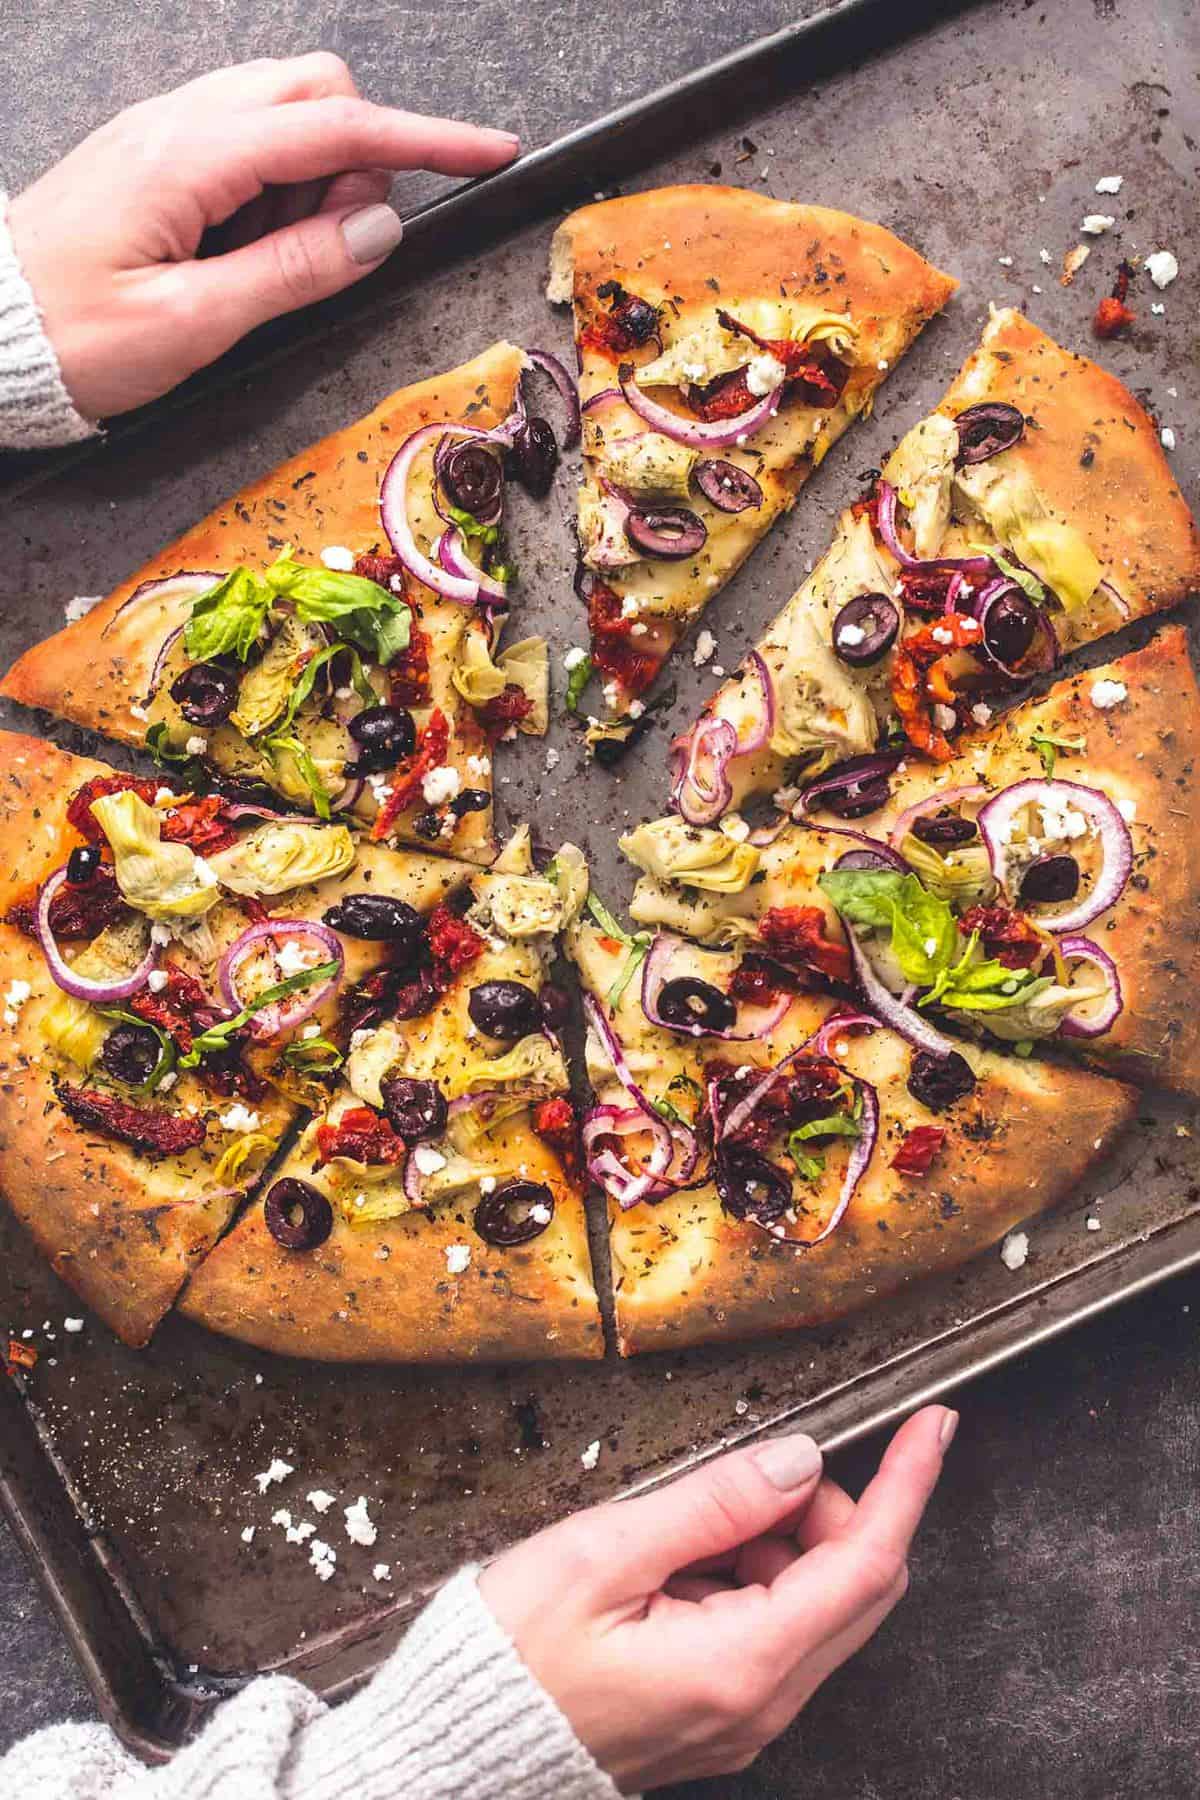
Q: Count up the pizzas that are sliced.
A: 1